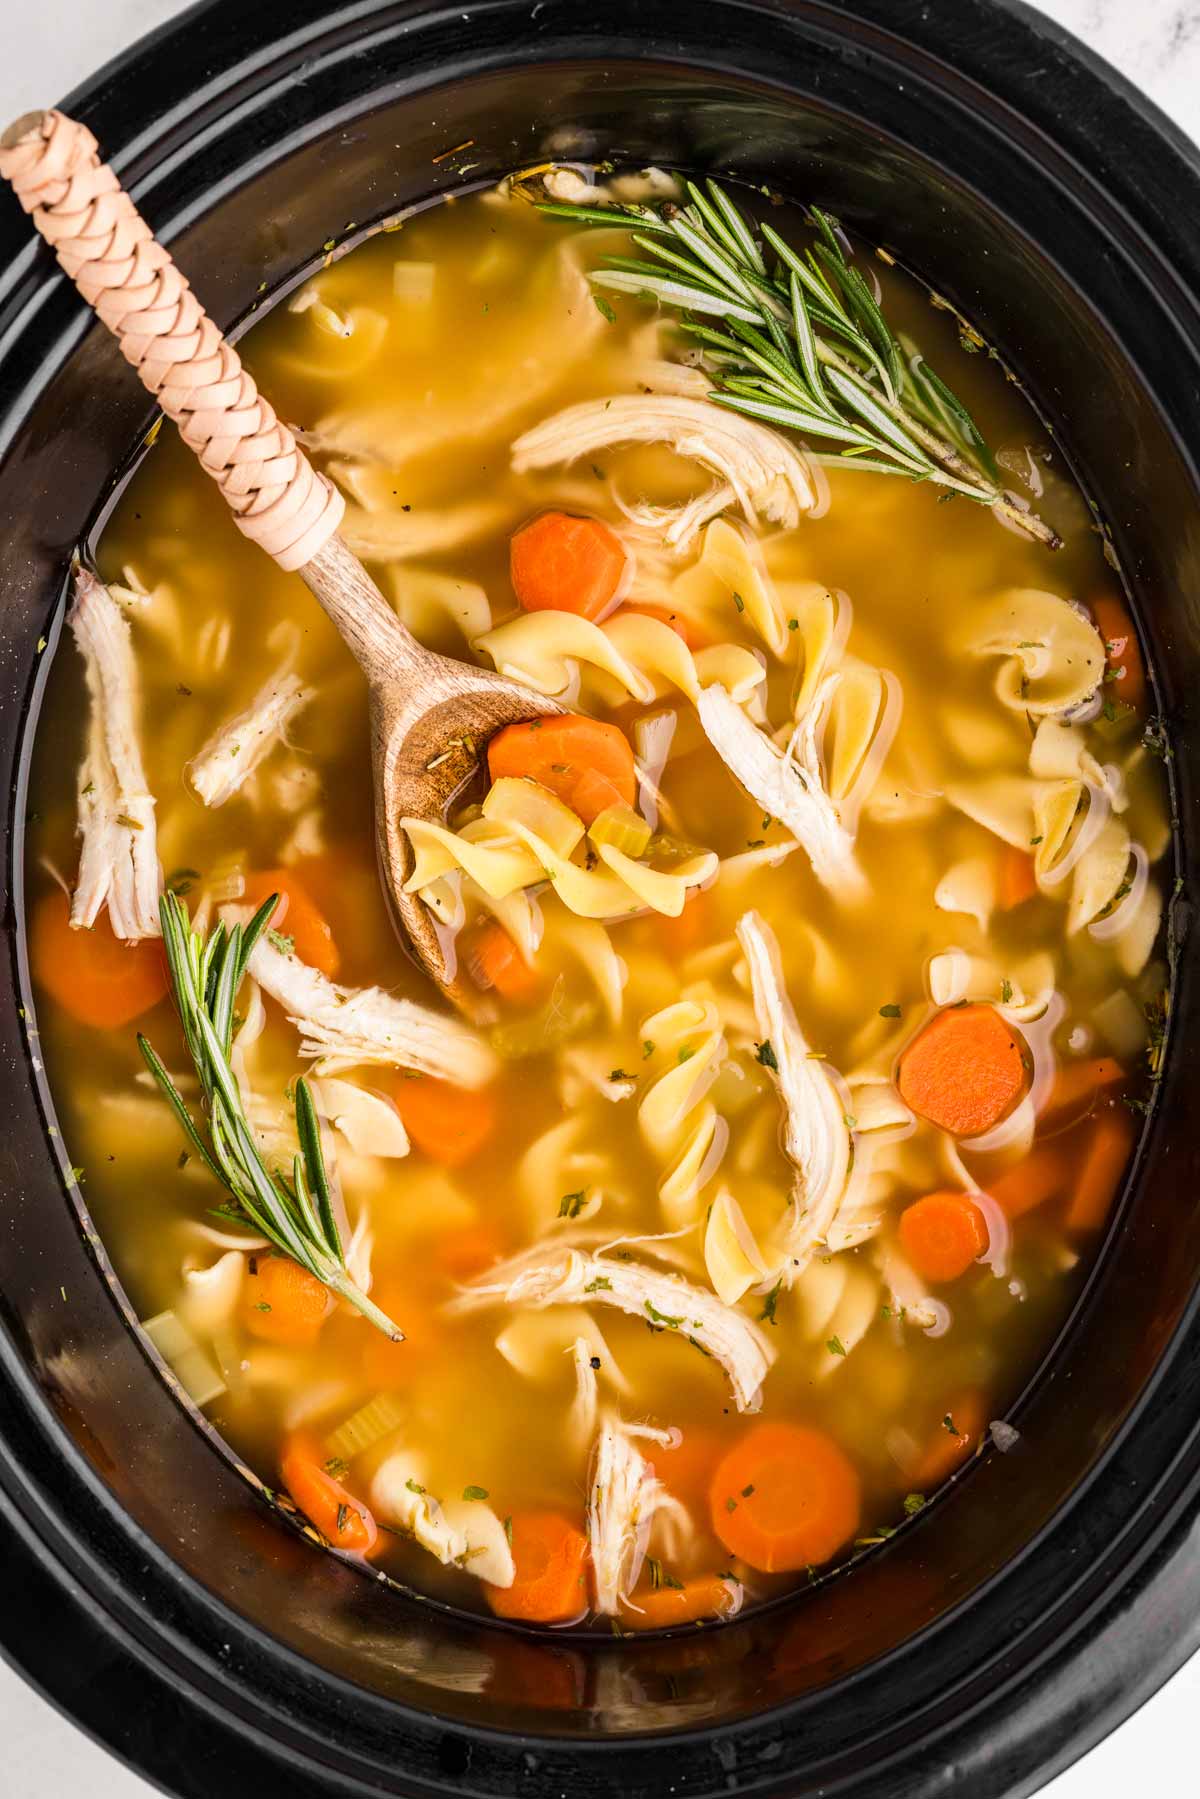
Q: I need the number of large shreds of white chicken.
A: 8